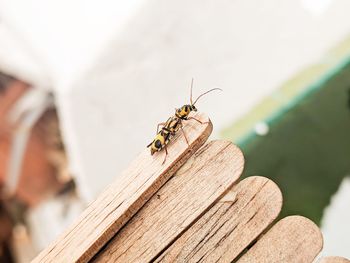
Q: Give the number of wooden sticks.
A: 5